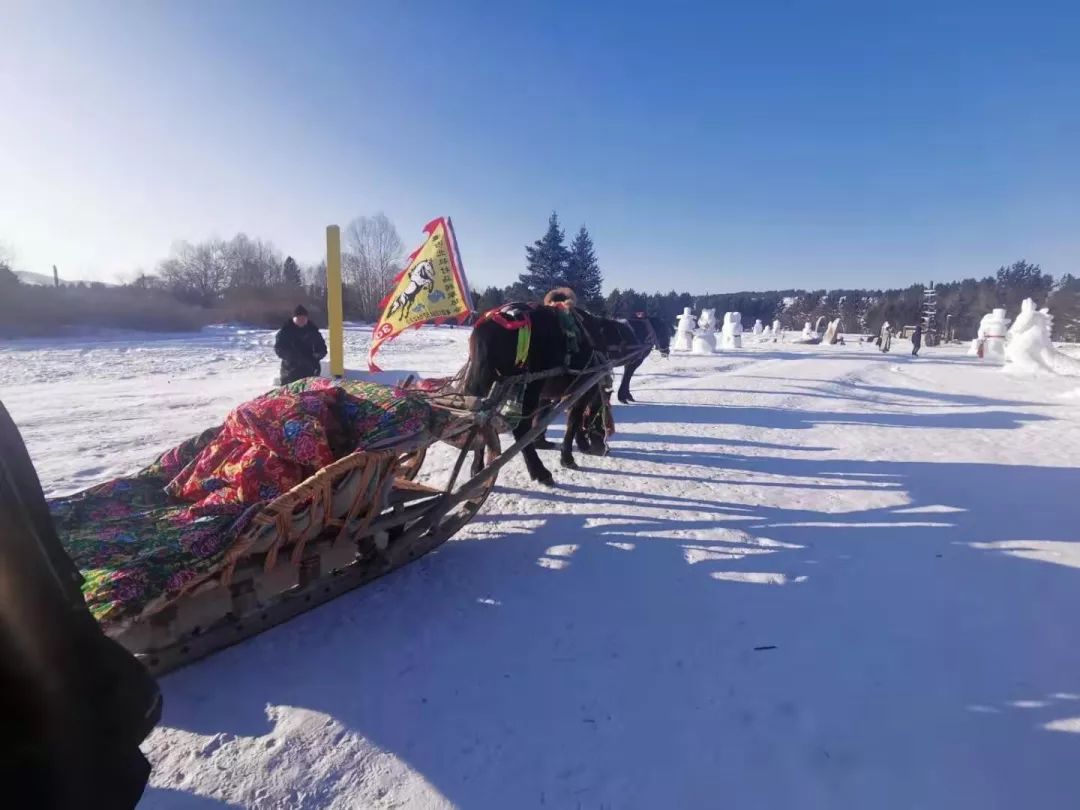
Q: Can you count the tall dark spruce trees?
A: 2